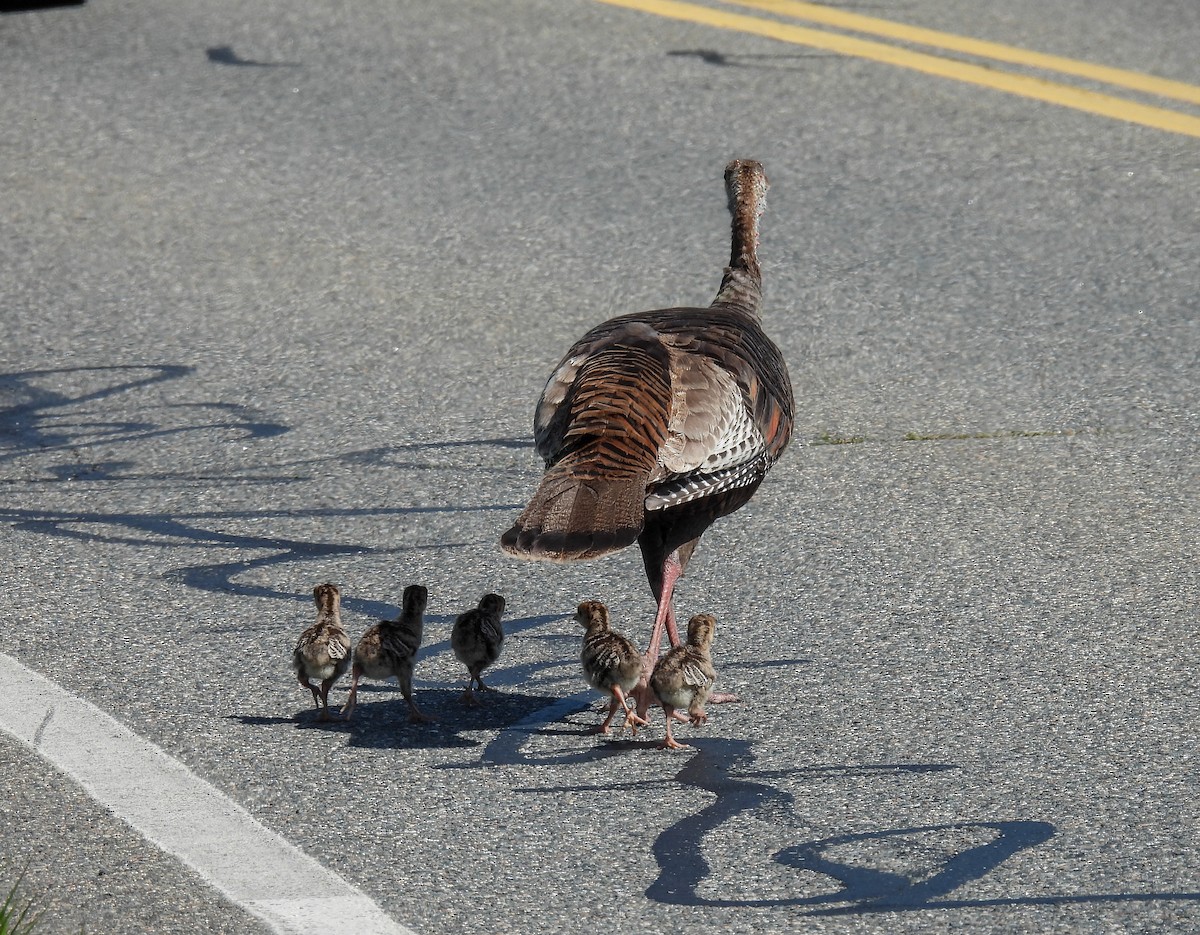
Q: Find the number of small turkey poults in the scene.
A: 5